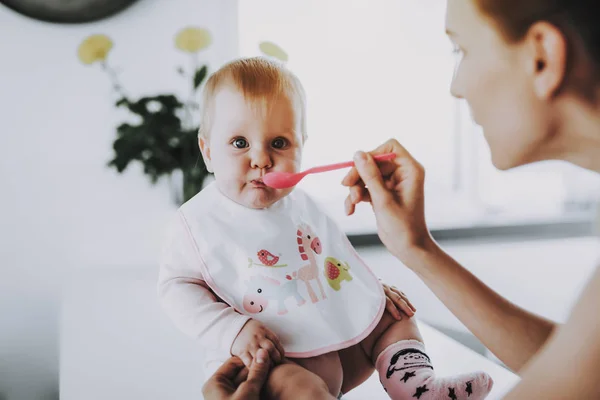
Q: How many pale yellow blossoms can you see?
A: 3